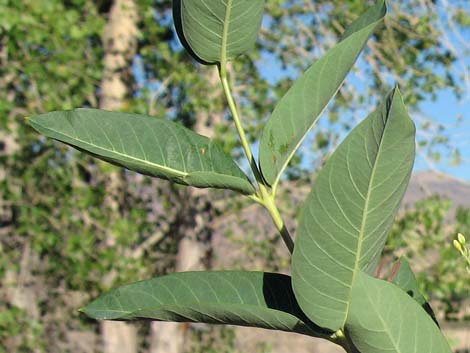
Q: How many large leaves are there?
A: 6